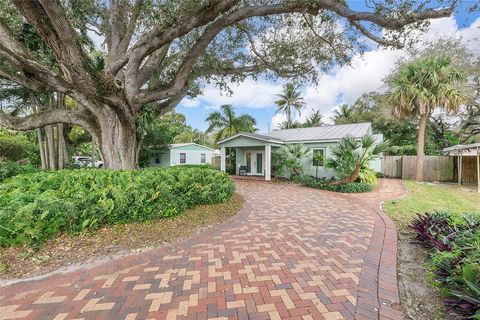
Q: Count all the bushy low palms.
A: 2